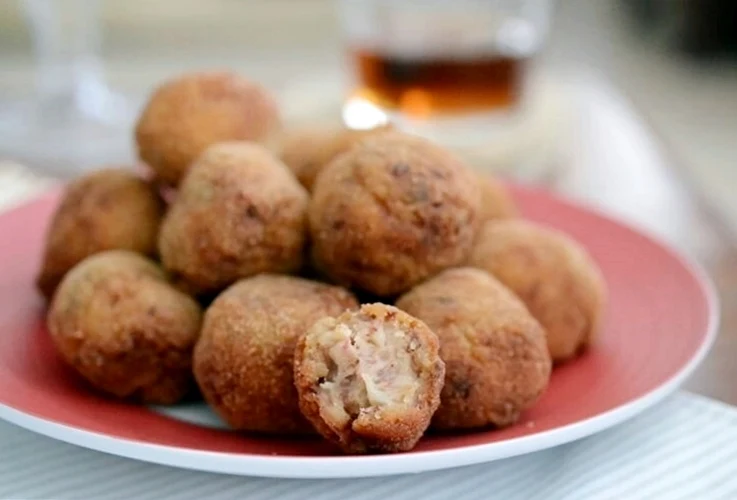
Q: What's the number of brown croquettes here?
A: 11